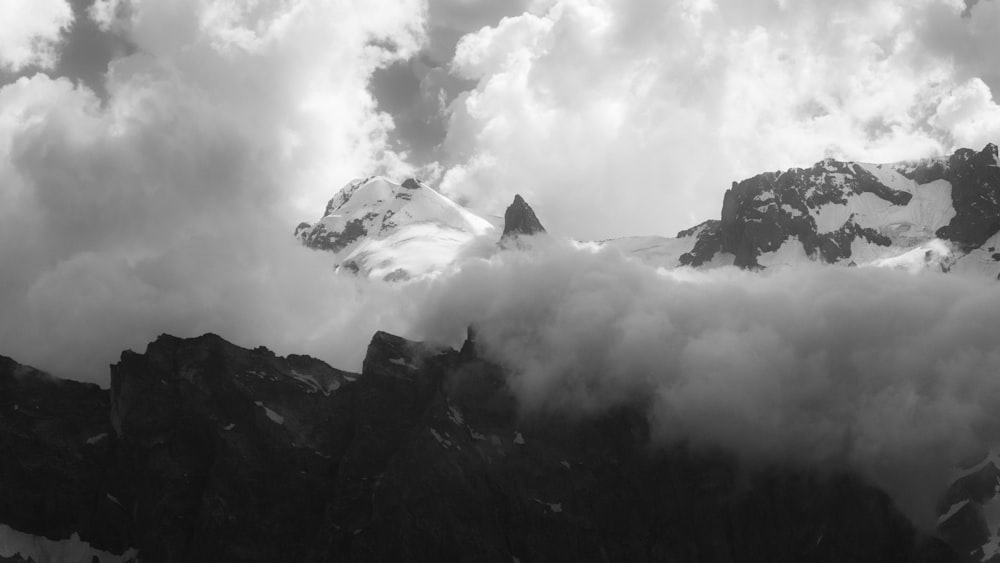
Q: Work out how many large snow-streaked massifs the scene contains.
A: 2